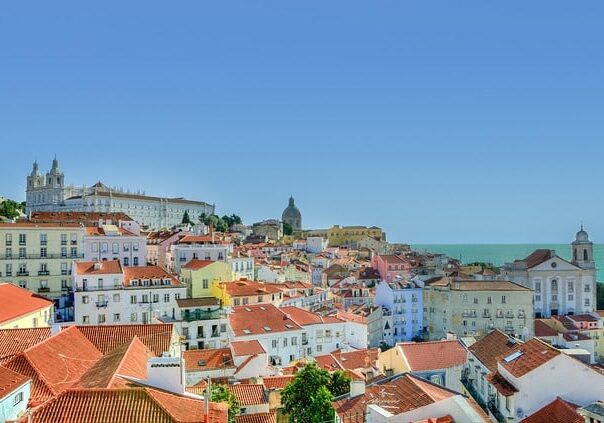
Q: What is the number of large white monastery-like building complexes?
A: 1